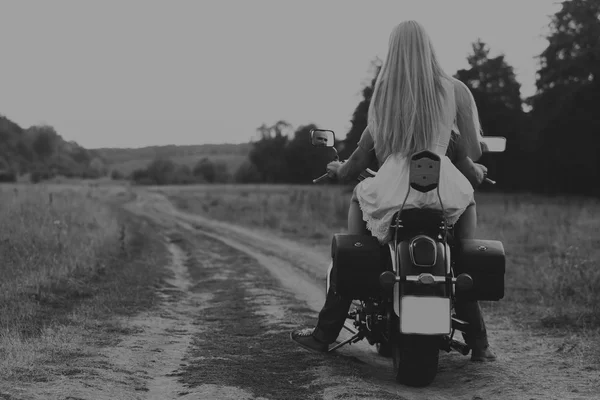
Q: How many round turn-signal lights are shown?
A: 2